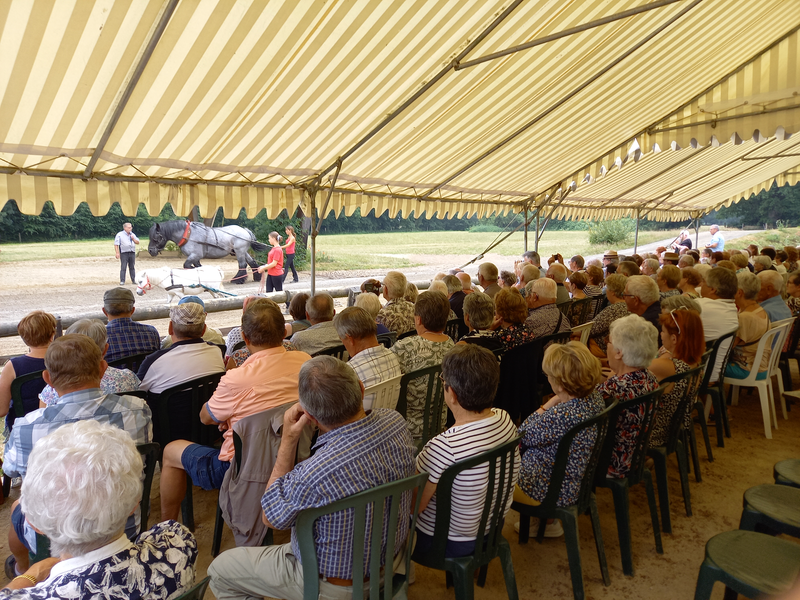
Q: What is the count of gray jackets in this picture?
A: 1